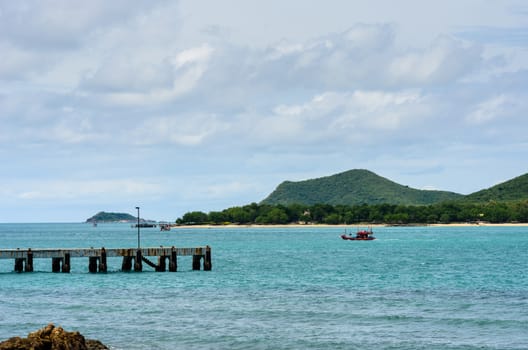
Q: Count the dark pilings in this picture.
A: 12